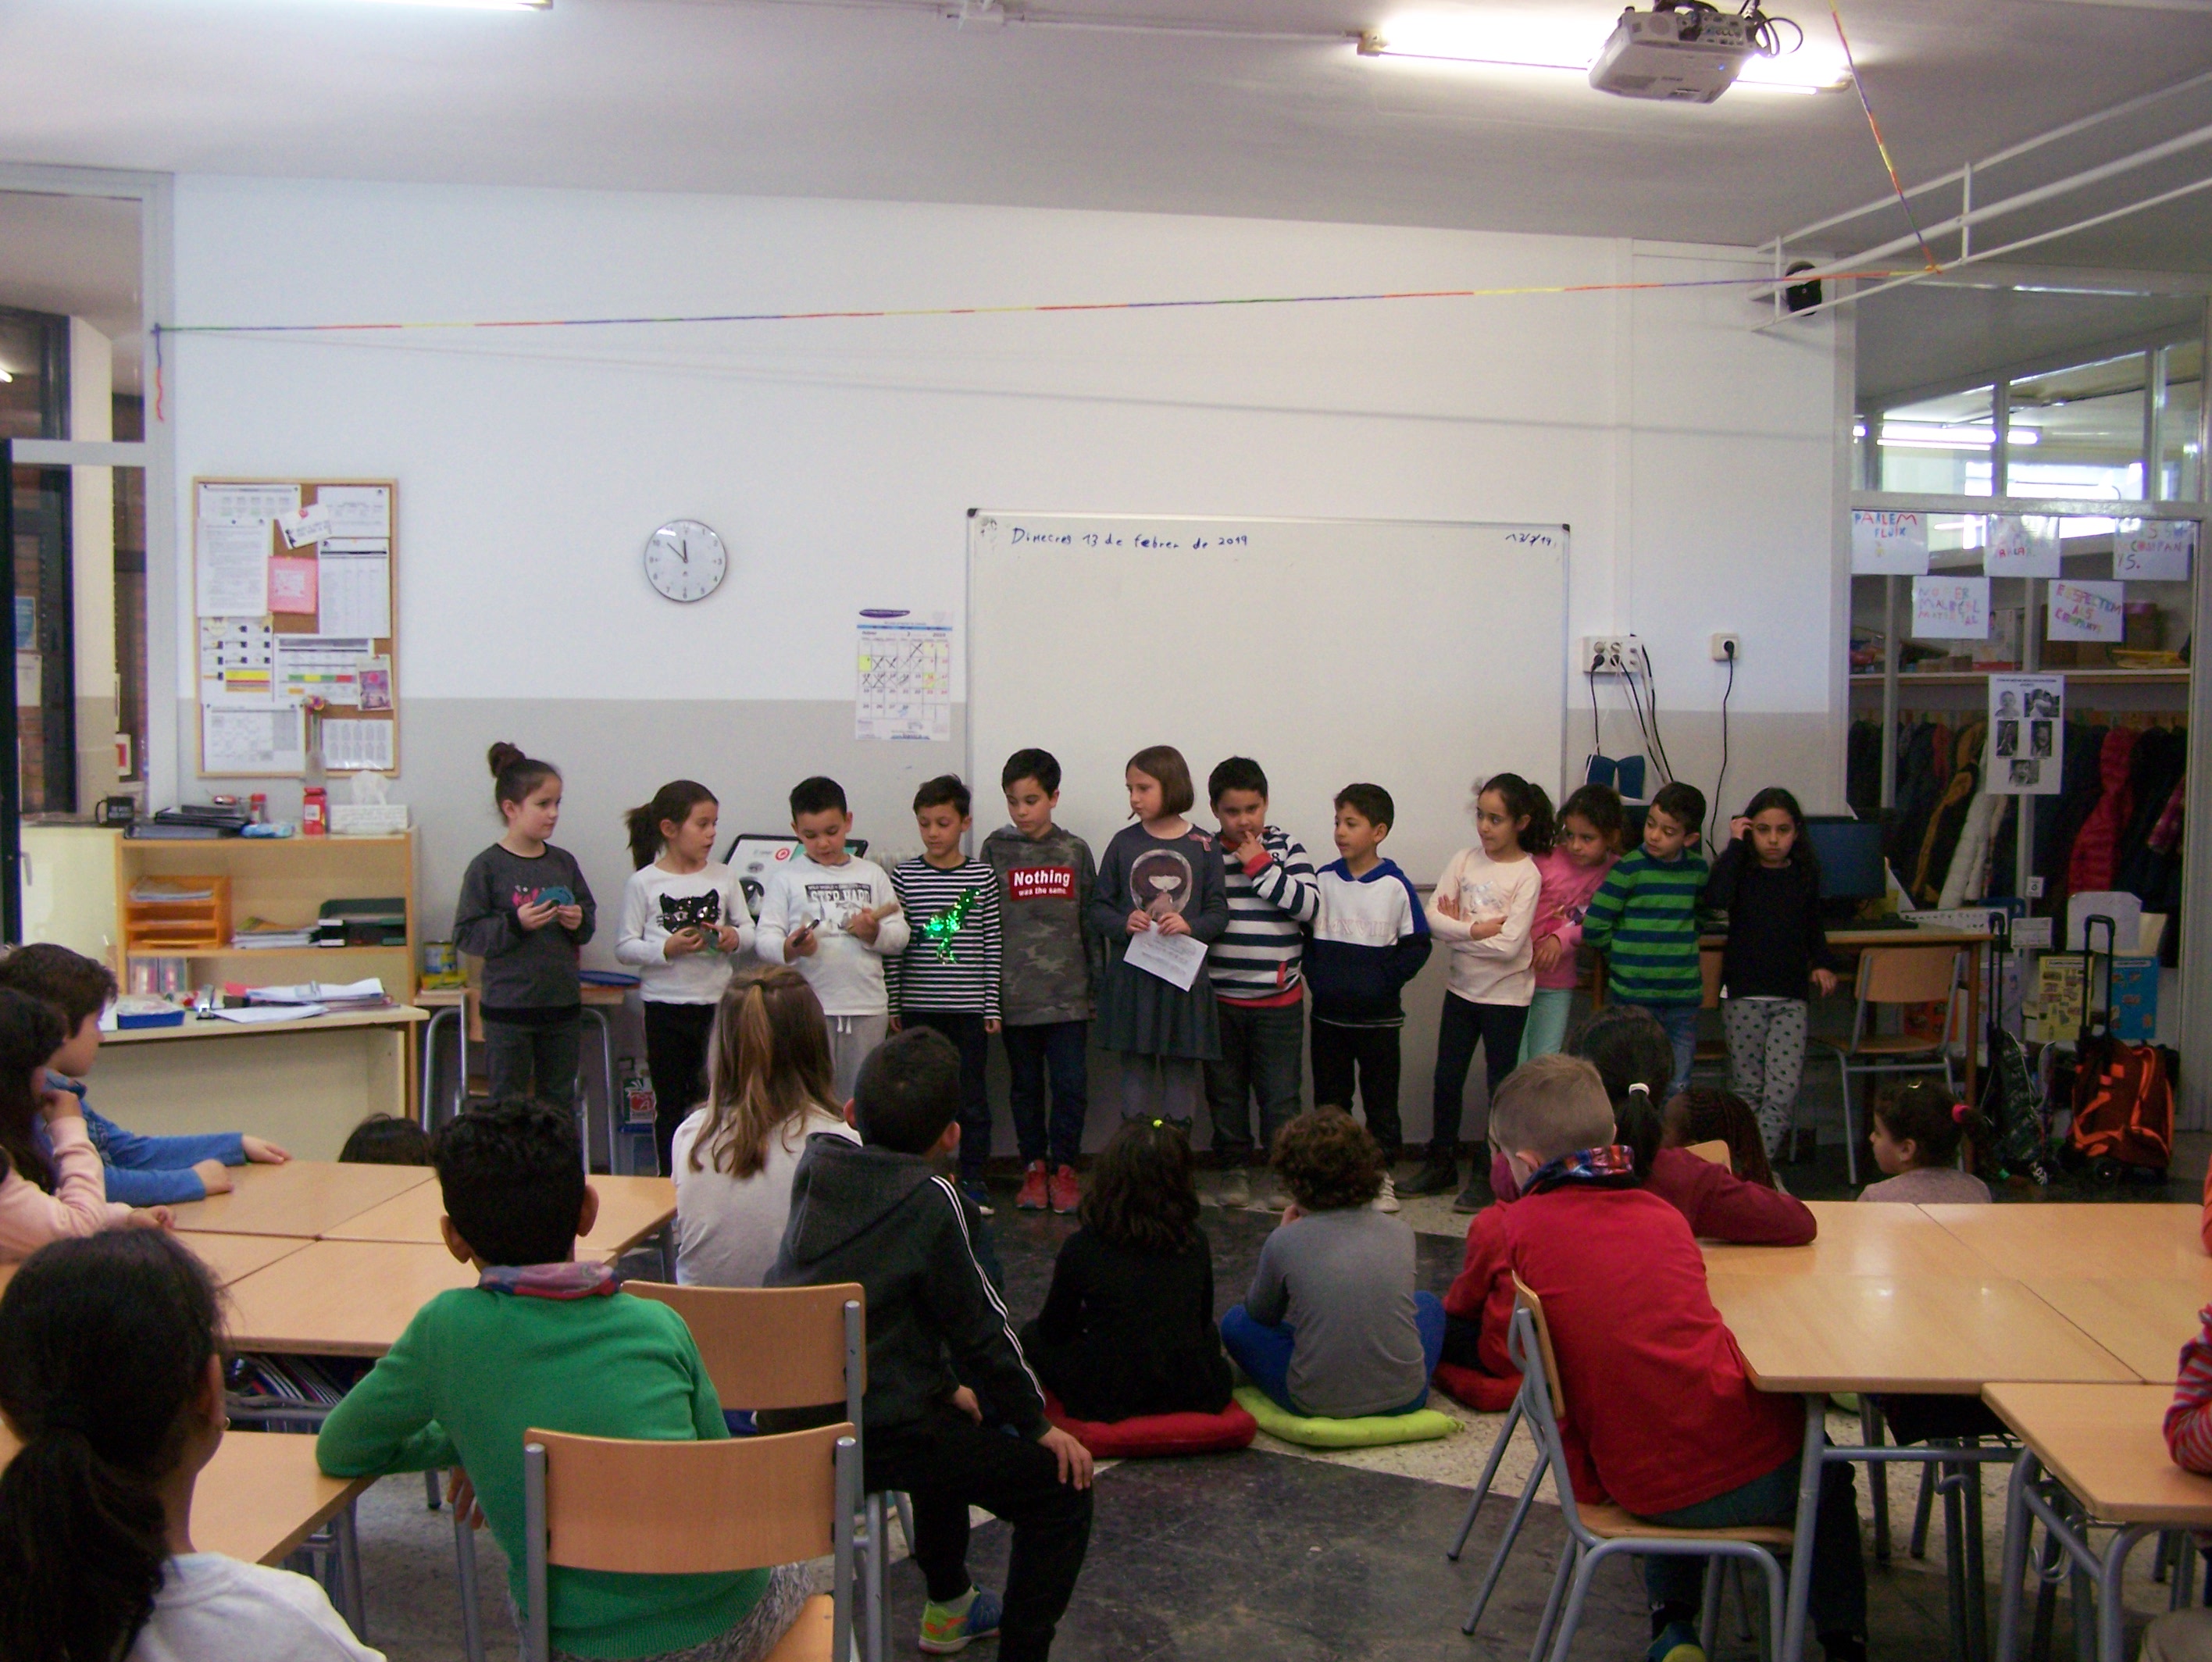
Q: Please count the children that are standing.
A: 12